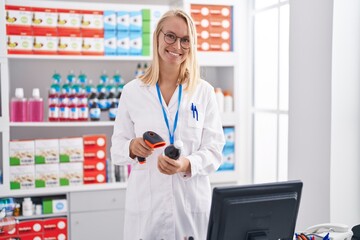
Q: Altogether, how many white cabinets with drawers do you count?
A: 1